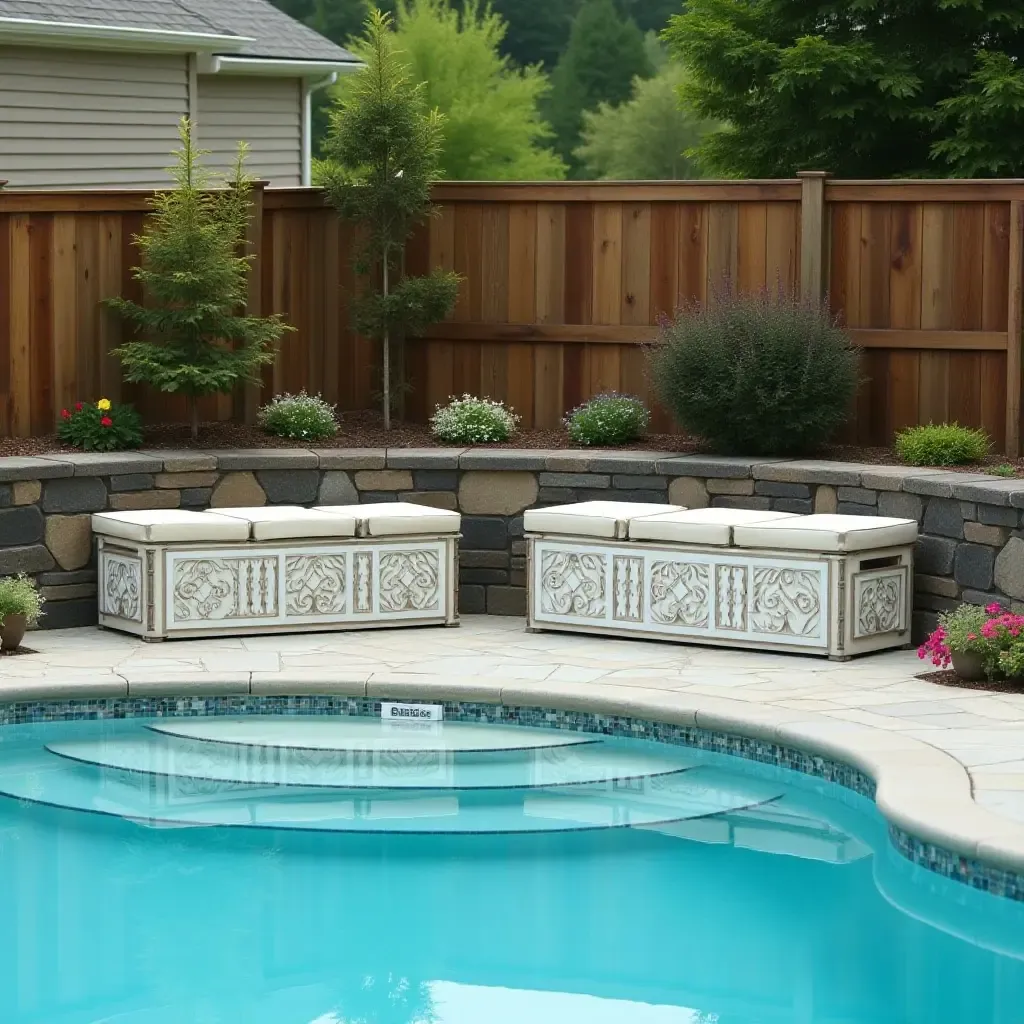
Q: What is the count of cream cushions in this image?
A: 6